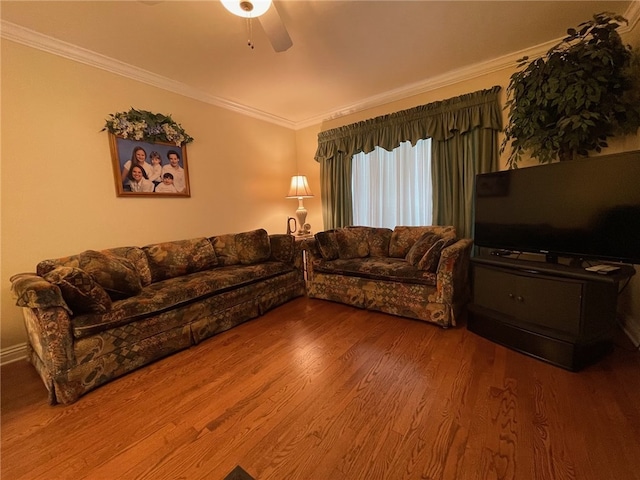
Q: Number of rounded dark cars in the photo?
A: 0